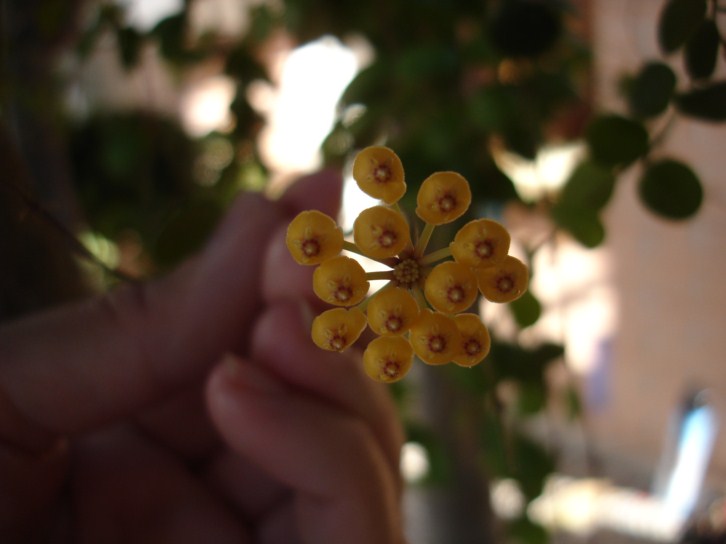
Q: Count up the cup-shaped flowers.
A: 13